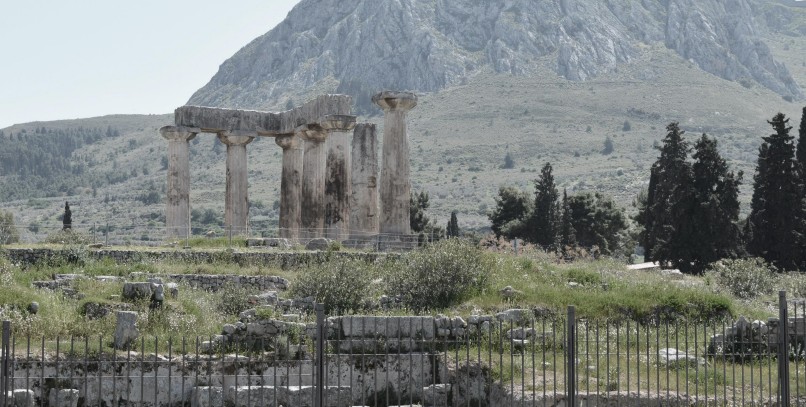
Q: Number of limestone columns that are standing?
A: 7